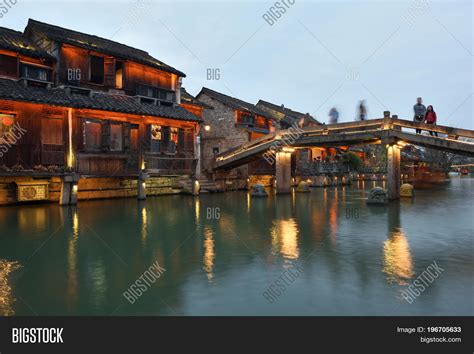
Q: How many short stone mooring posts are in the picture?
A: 4